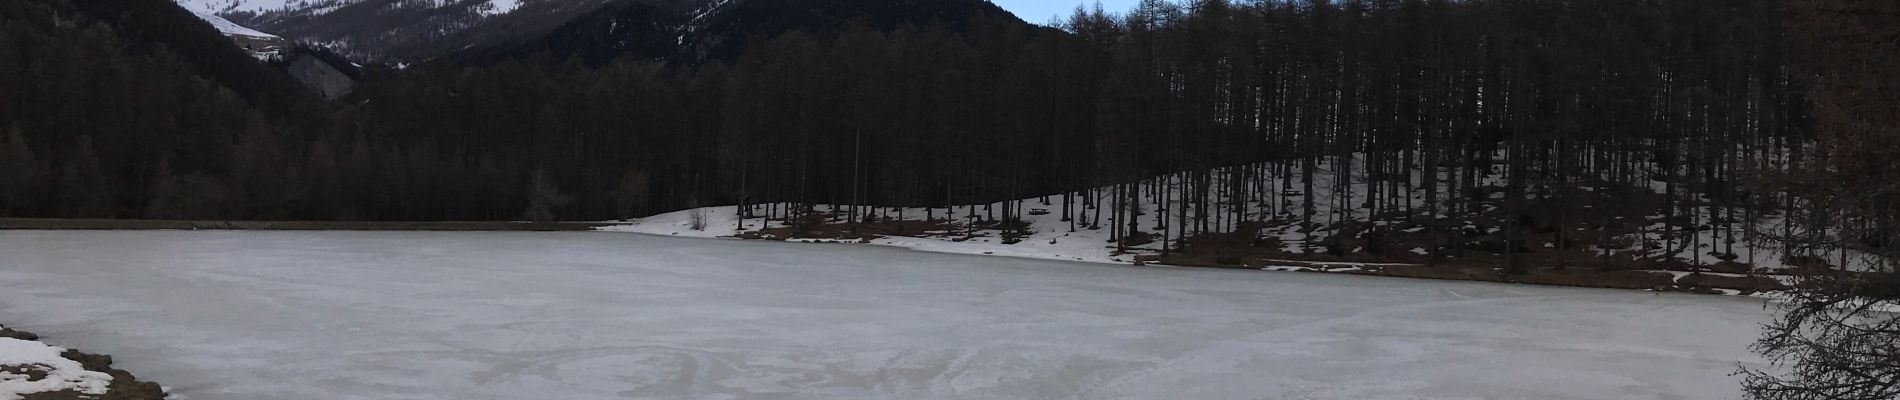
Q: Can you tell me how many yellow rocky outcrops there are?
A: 0